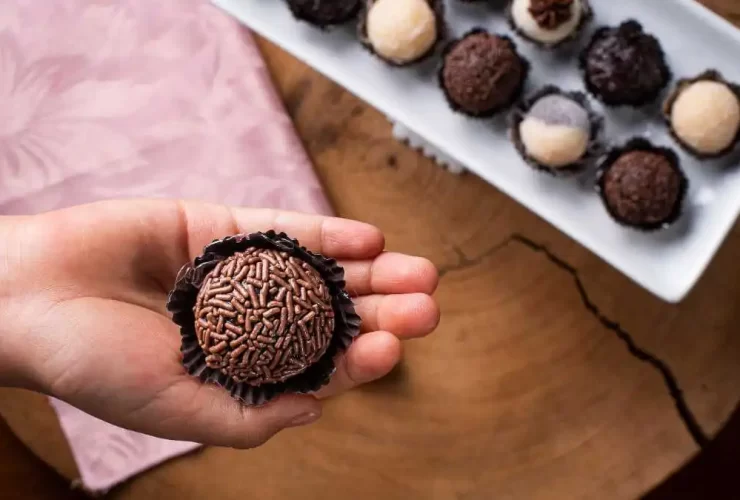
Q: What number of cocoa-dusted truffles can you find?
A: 2